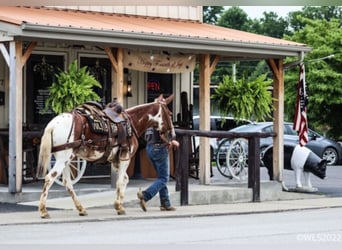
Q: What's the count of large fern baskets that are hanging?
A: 2